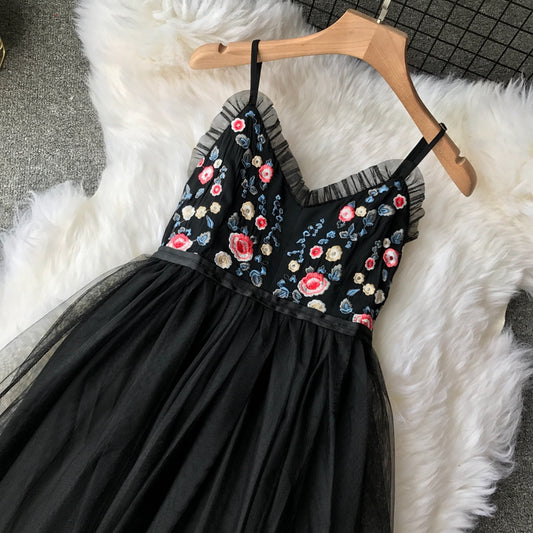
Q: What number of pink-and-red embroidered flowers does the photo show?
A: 15